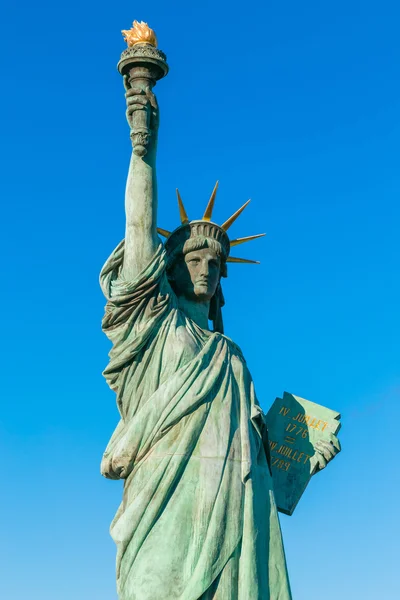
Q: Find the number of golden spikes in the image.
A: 6